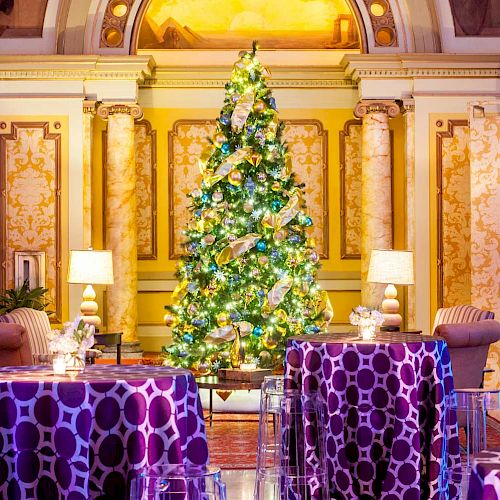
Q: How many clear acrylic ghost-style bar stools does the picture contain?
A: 4